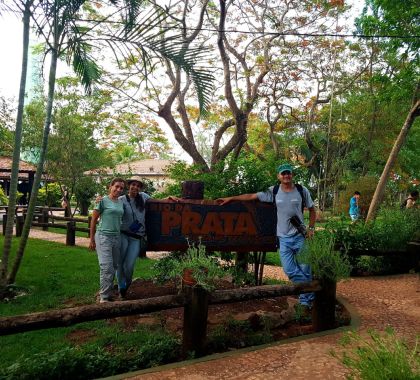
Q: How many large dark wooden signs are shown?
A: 1